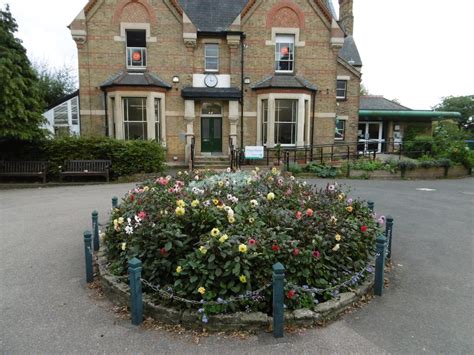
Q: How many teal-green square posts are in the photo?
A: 8